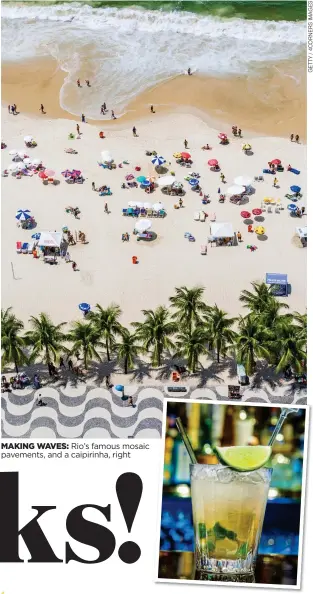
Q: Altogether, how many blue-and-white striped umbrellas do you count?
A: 2